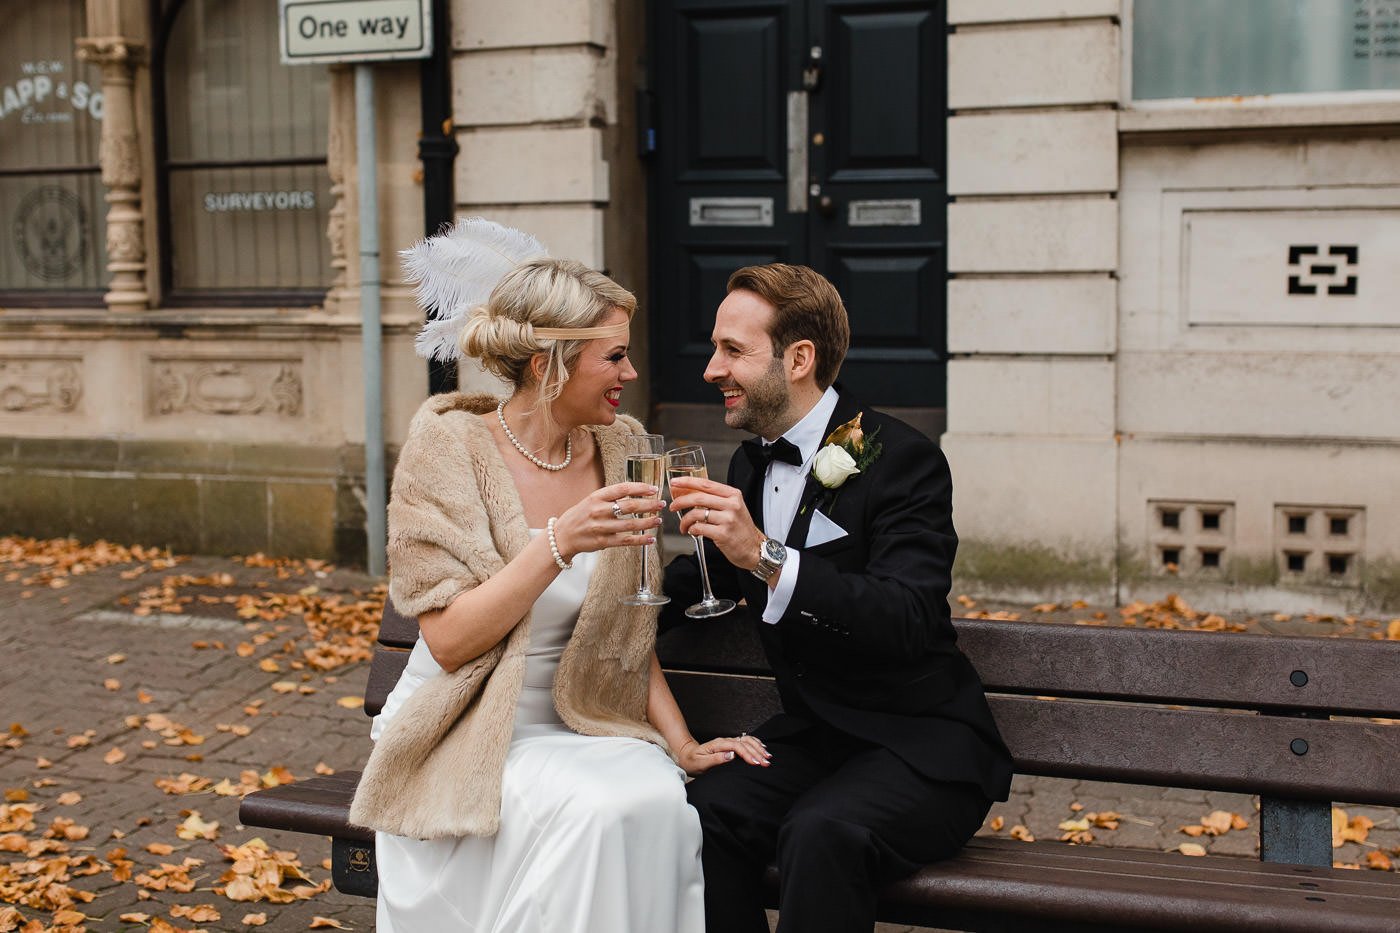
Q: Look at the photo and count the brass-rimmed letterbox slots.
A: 2